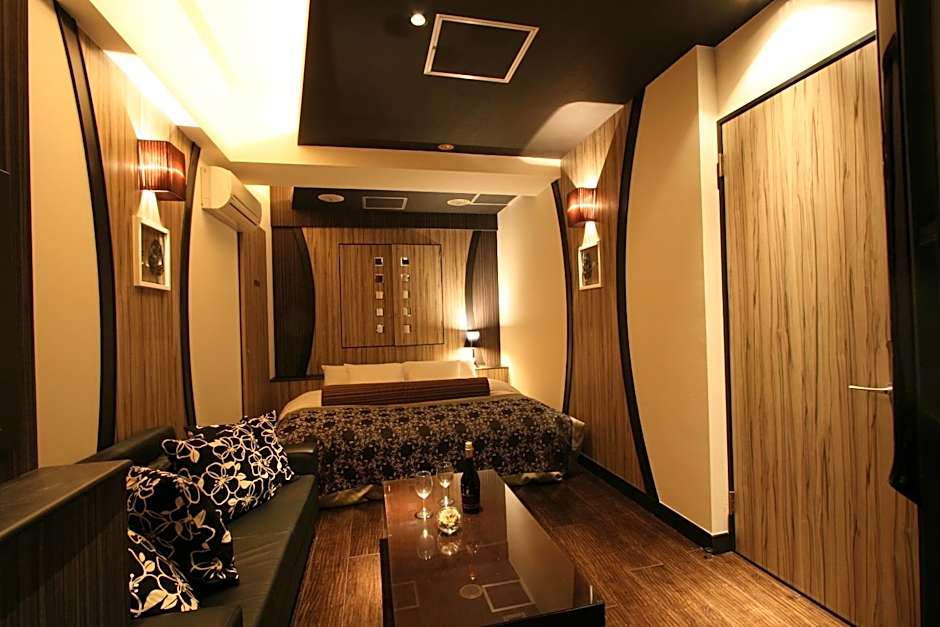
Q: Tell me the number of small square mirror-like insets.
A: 10